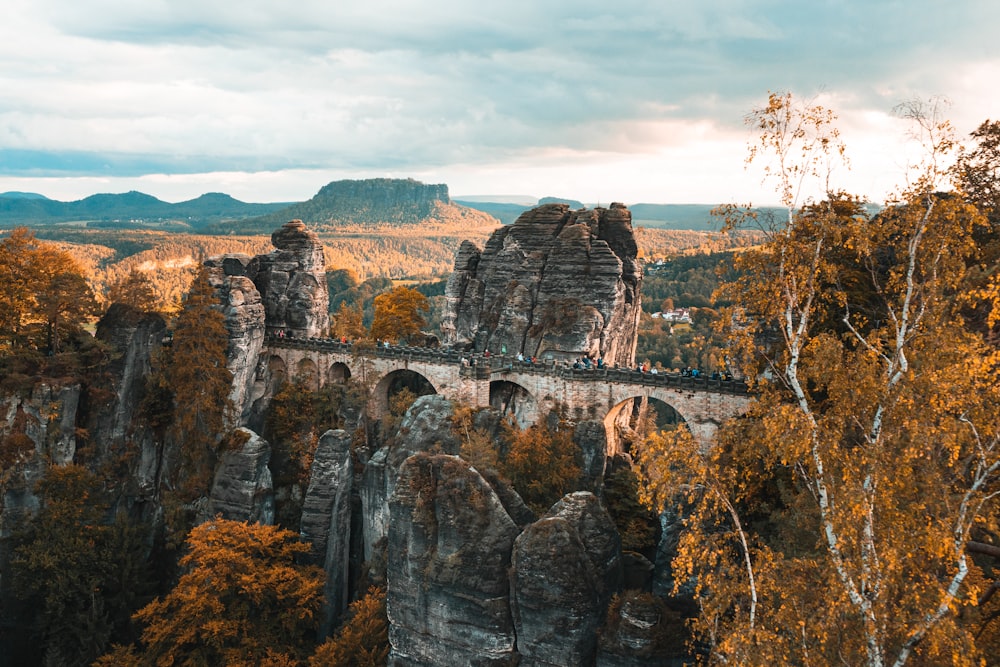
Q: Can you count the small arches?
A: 3